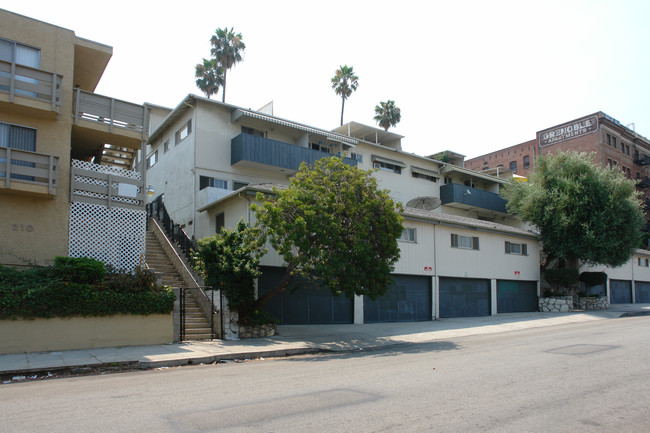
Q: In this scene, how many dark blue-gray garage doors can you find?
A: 6